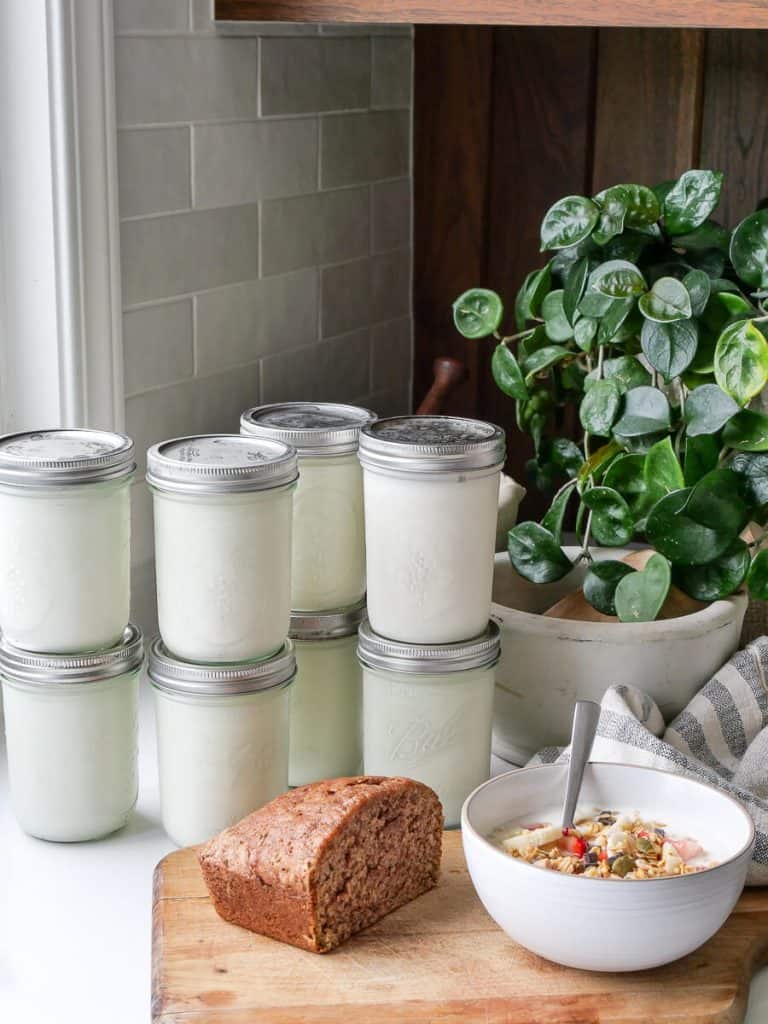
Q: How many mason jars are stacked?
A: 8